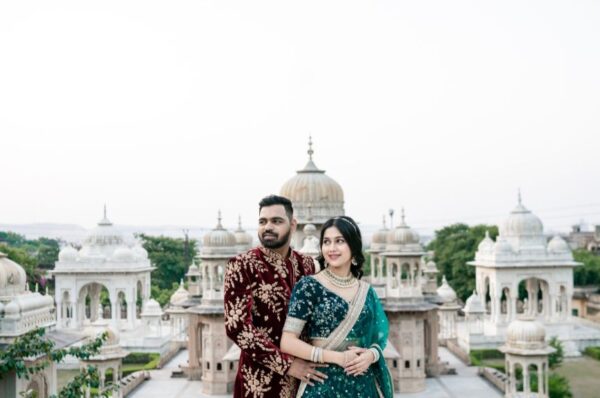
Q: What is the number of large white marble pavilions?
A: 2